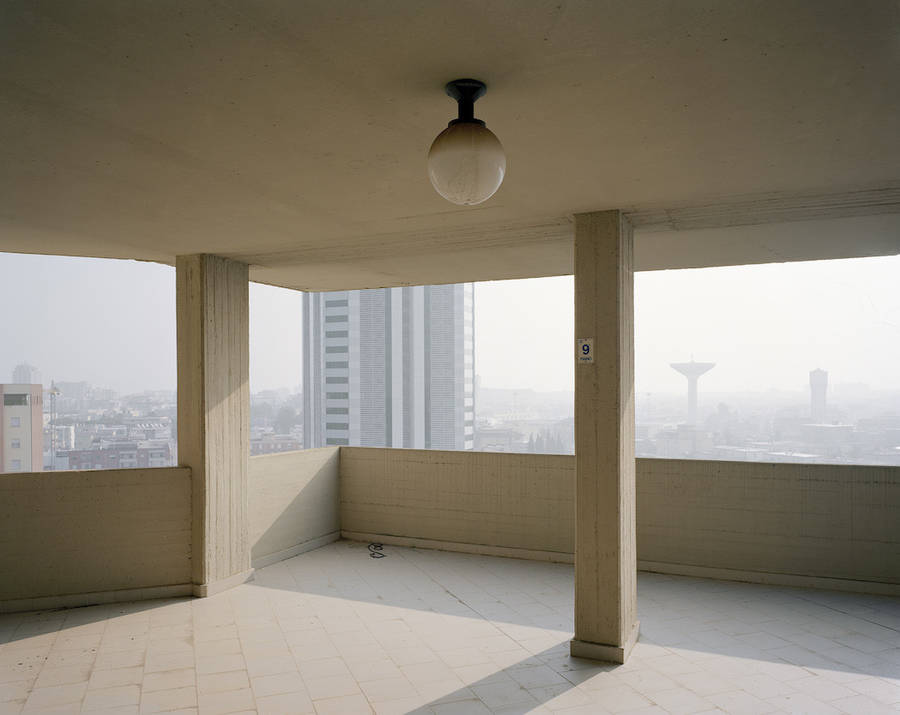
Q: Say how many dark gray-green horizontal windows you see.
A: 10